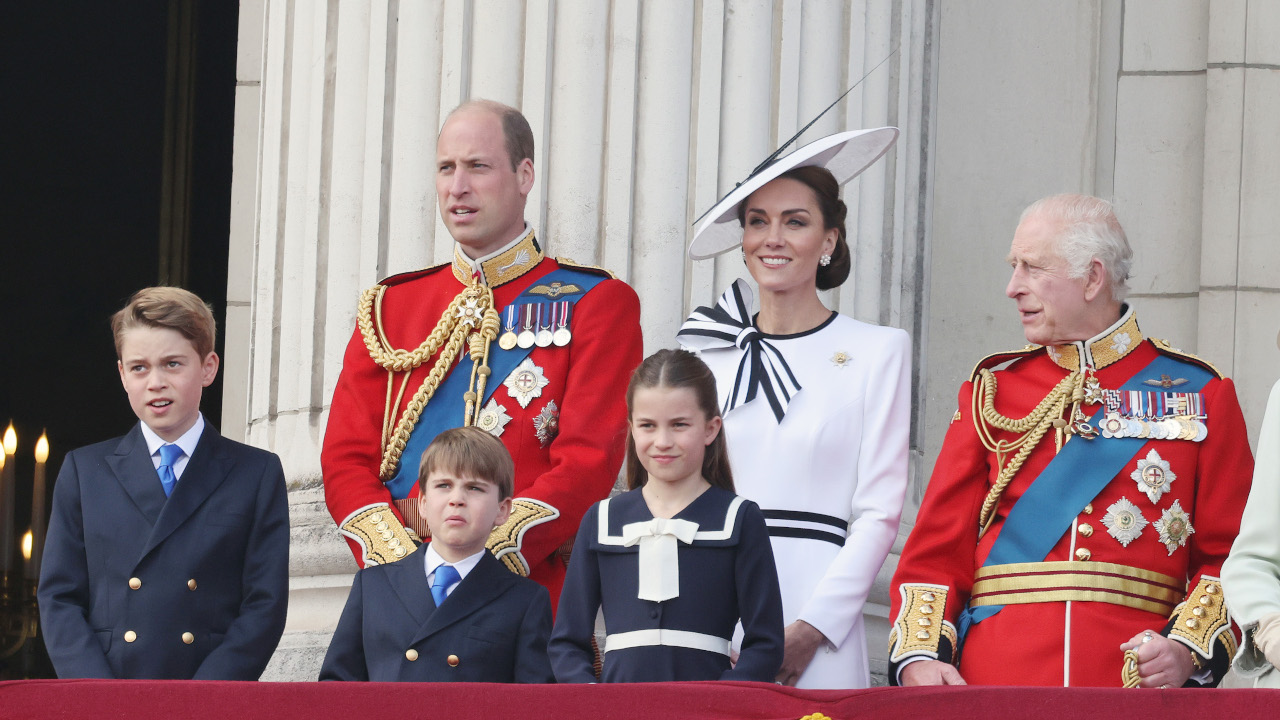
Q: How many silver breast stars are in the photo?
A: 6